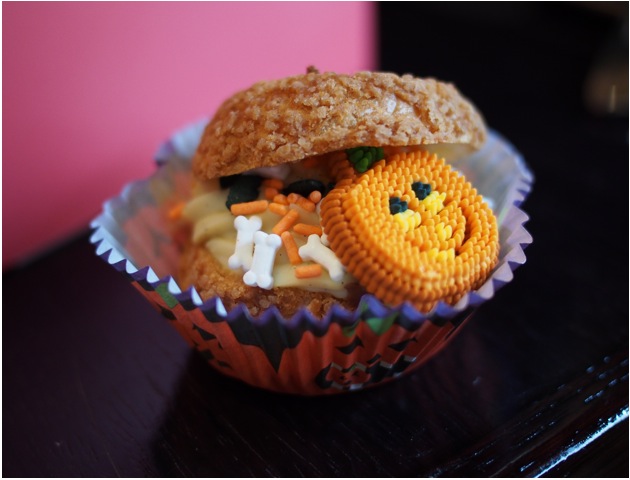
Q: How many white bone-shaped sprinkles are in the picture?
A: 3